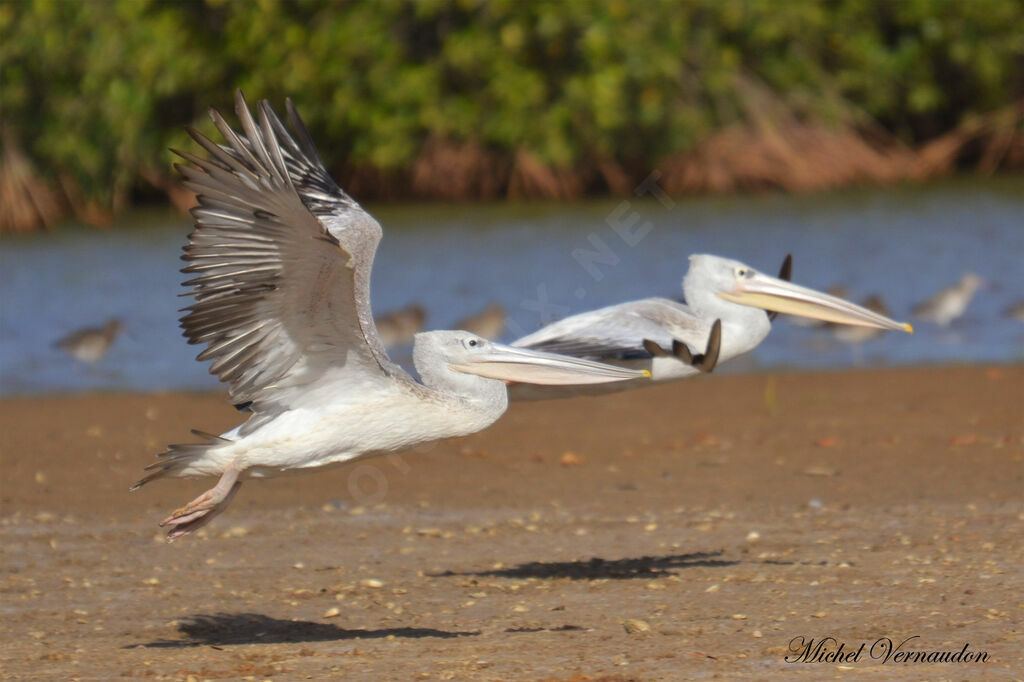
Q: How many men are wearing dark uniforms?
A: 0